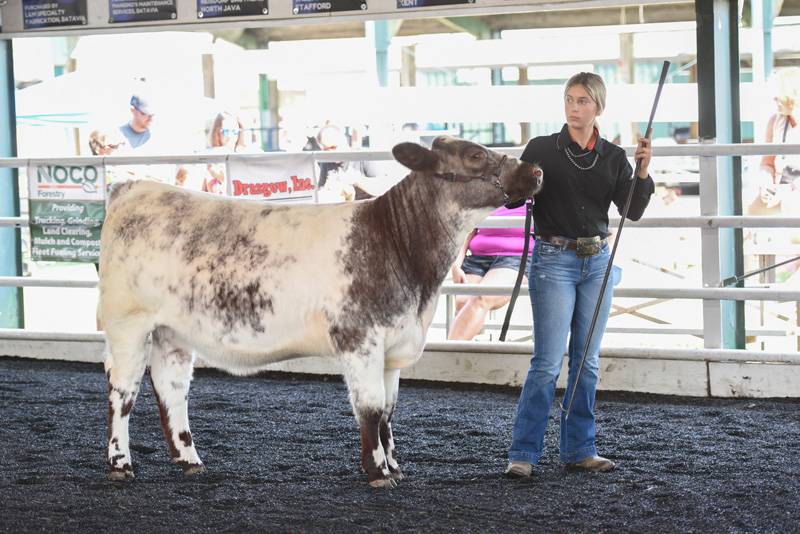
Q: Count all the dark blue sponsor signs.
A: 5